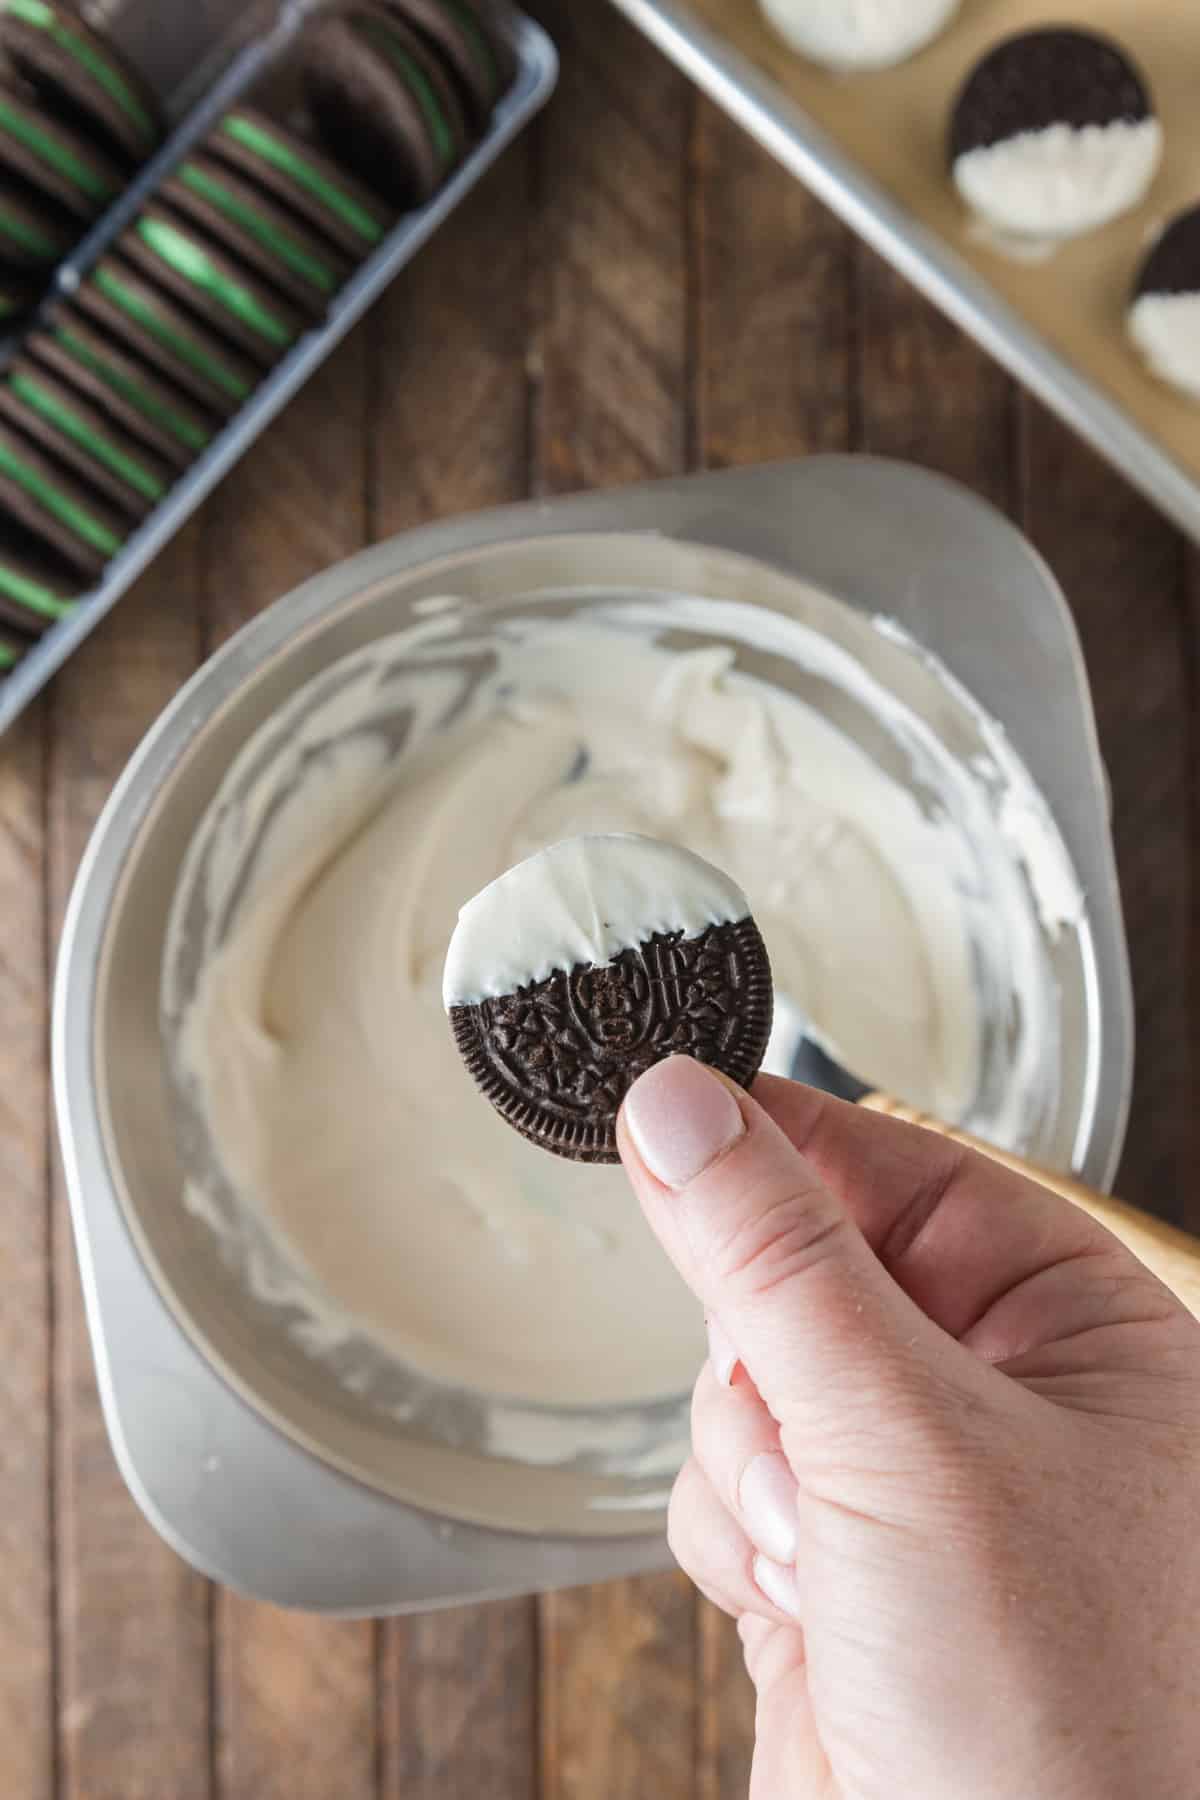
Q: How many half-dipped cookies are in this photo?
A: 4